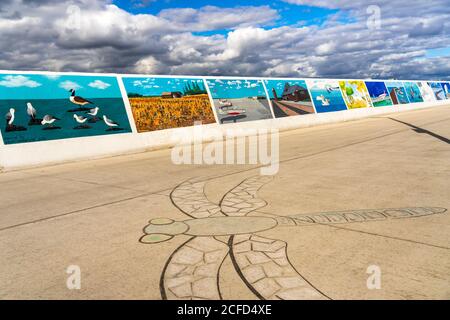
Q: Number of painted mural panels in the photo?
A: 12